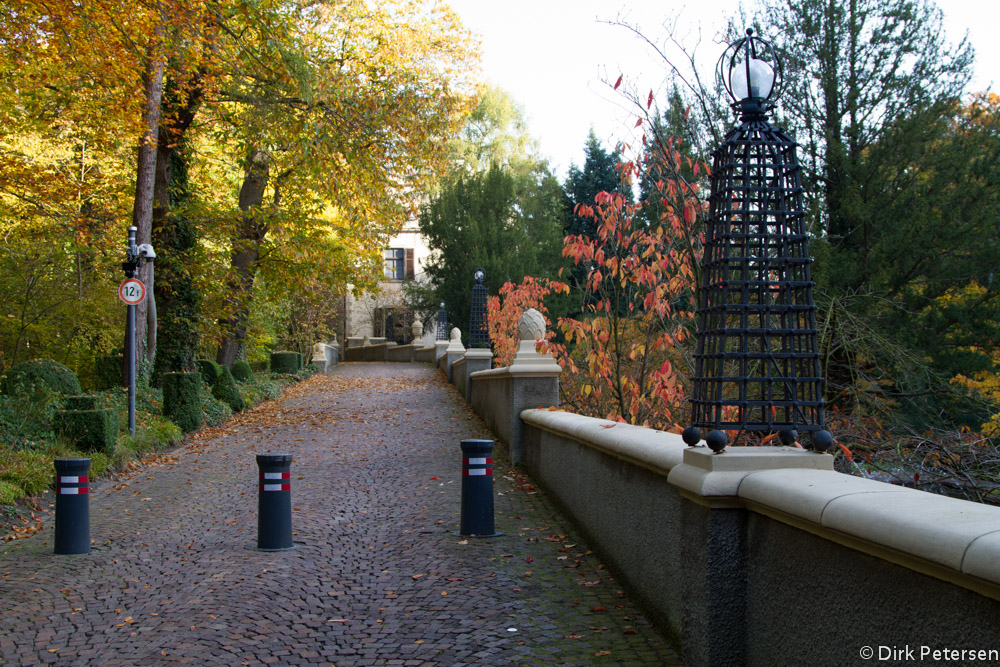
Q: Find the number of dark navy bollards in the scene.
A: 3